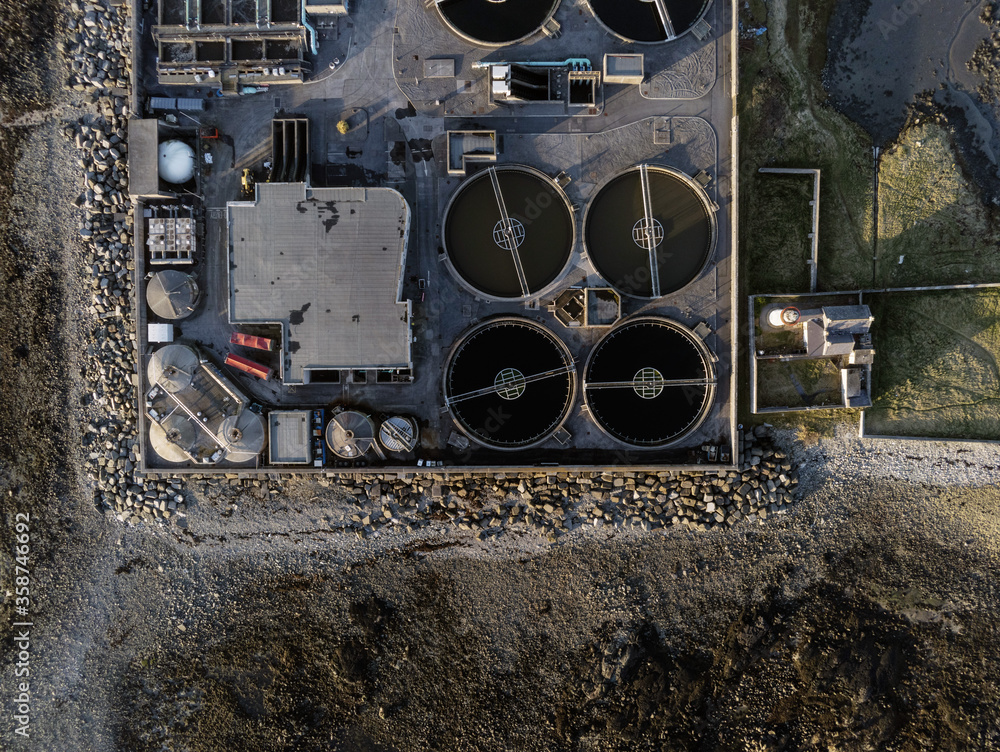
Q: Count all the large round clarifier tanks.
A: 6